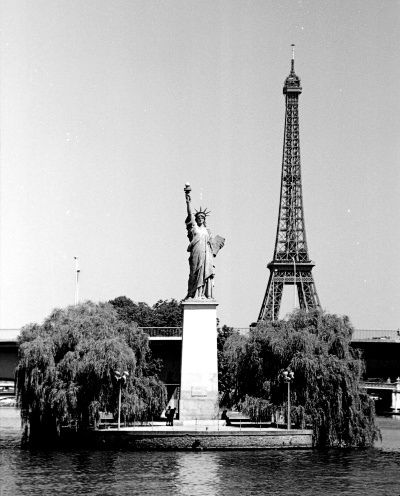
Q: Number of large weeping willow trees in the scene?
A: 2